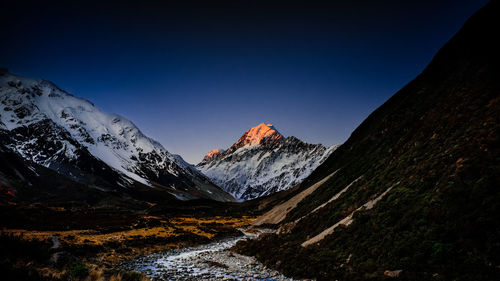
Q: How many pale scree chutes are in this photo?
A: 3